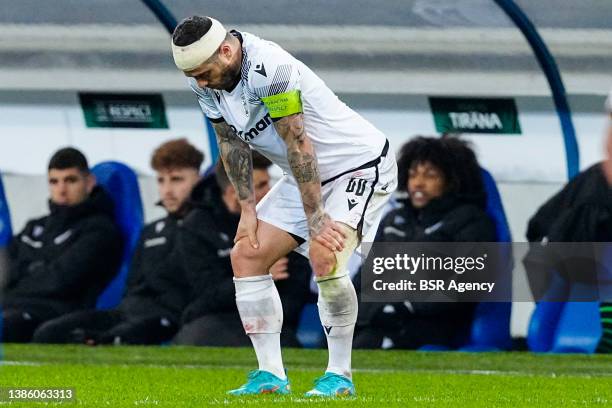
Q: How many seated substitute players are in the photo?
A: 4